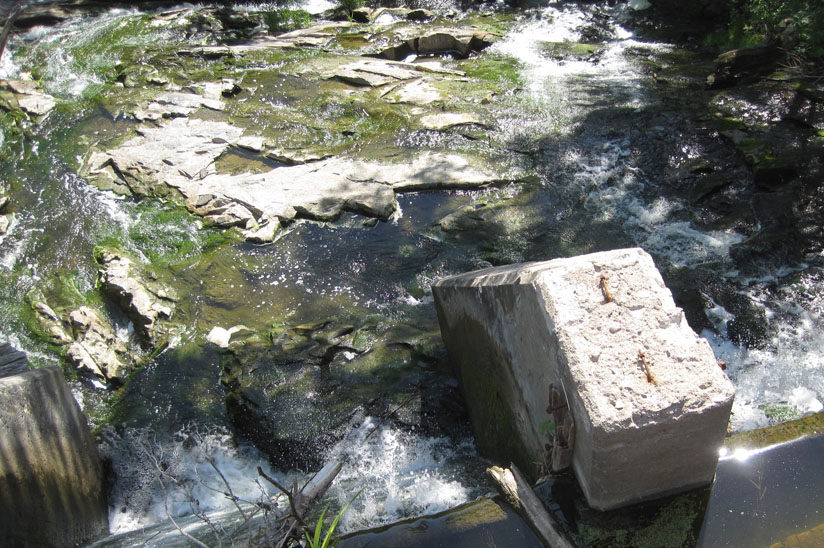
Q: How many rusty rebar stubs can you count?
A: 2